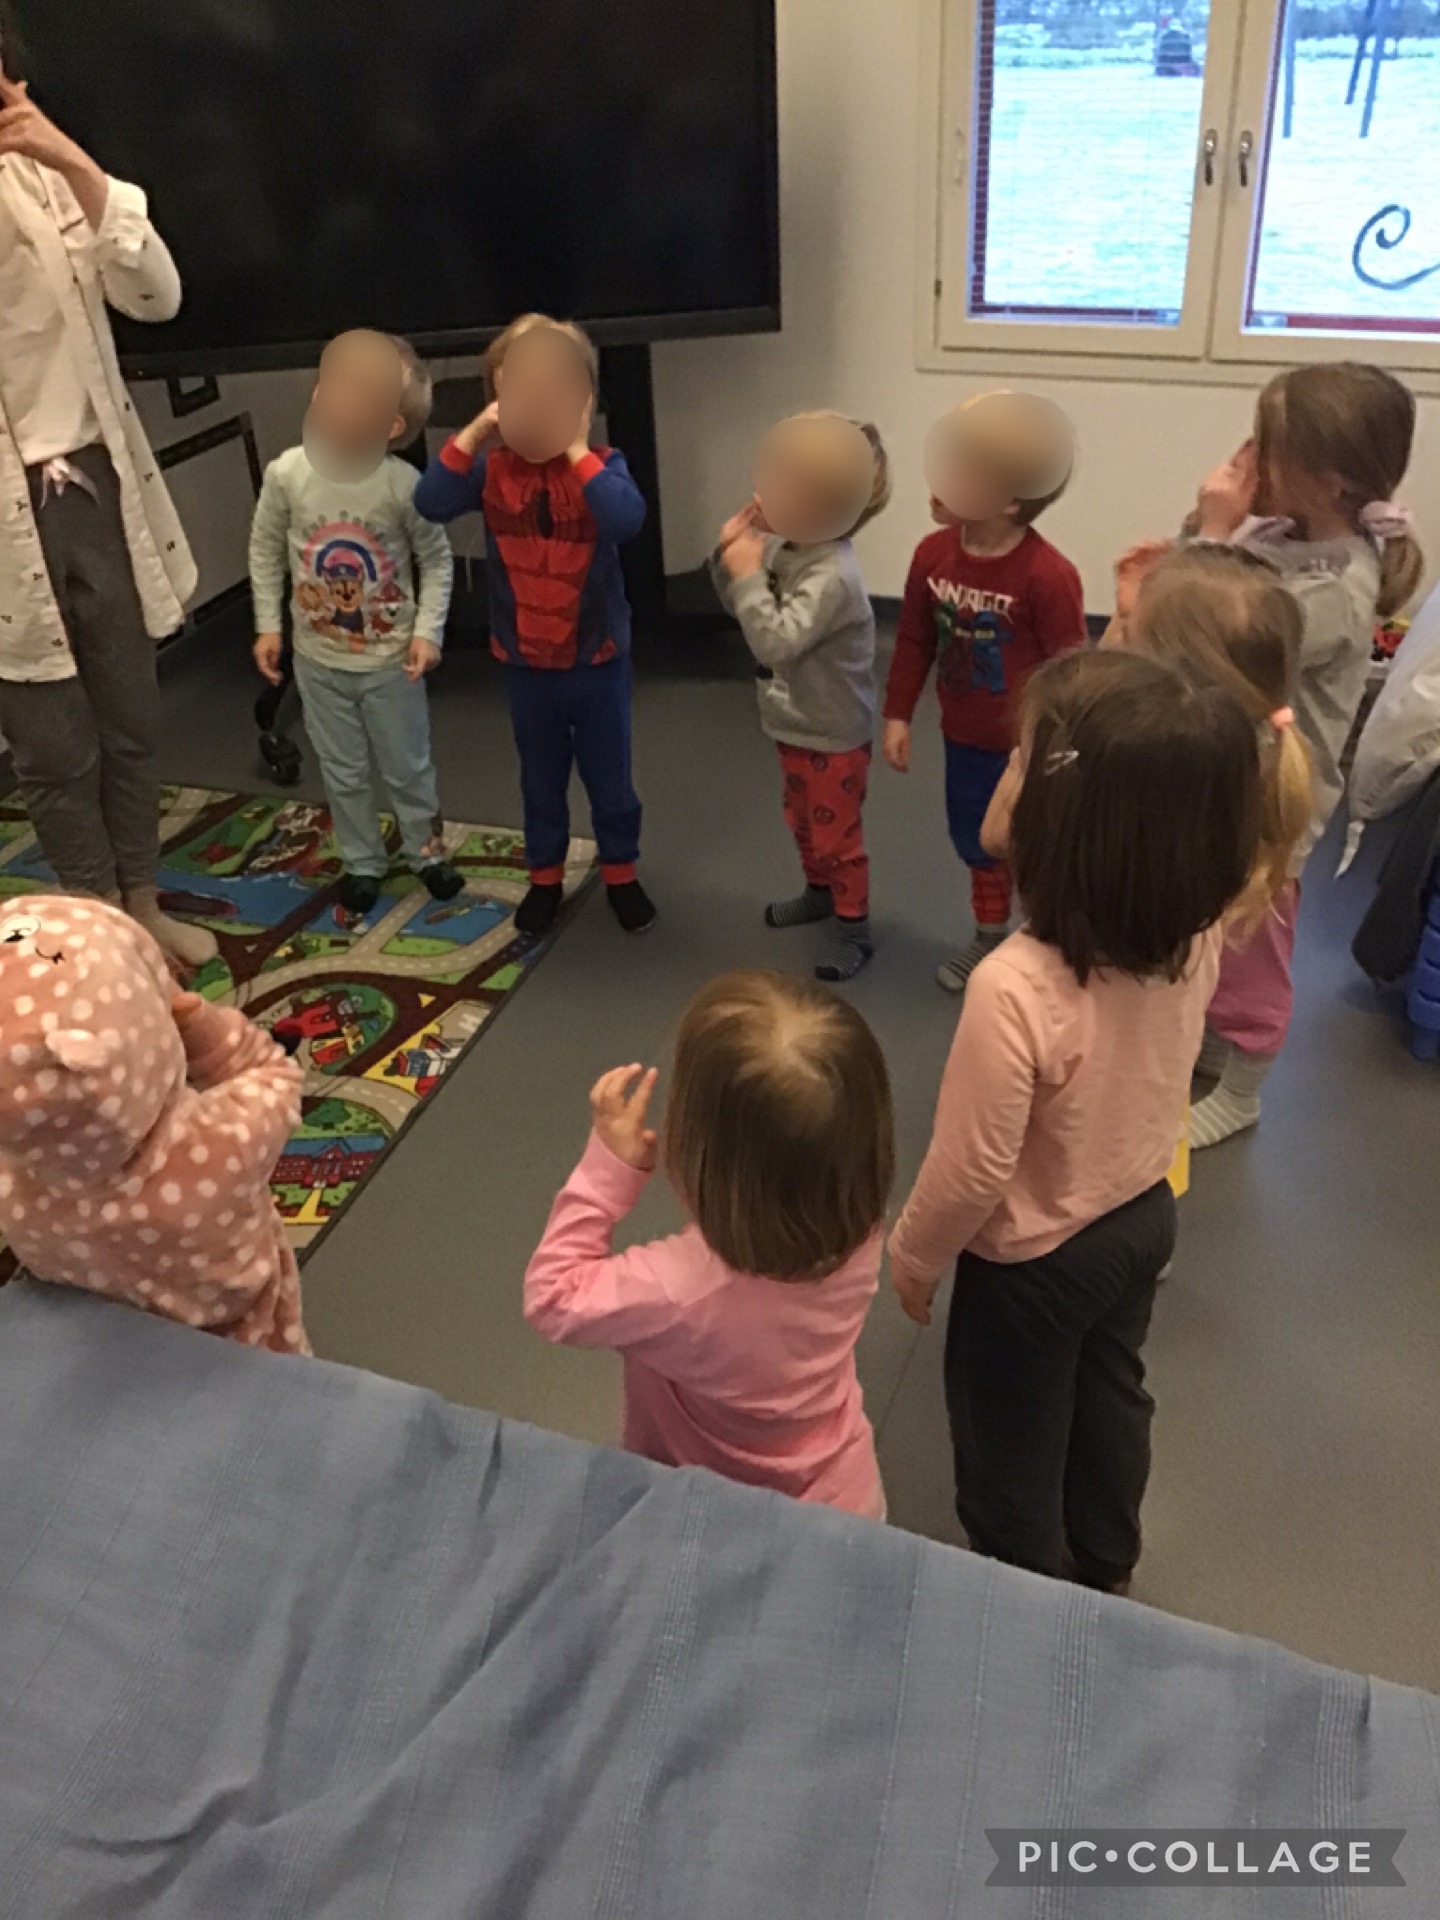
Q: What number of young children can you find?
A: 9